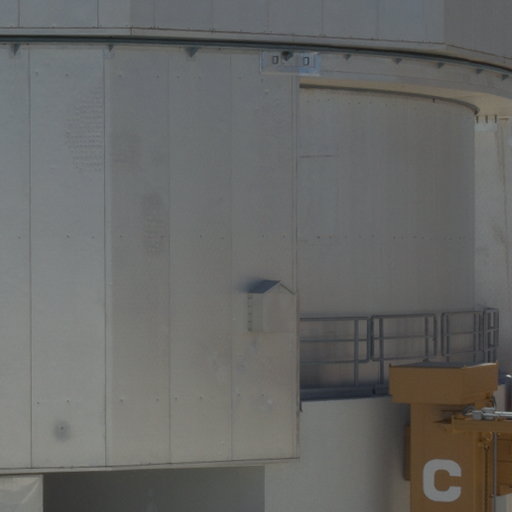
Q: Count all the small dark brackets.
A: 9